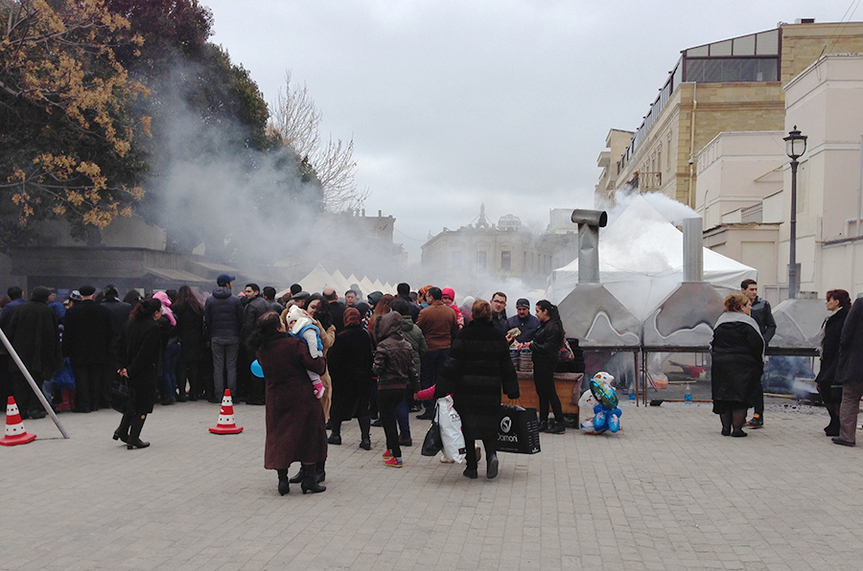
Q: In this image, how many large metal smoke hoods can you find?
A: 3